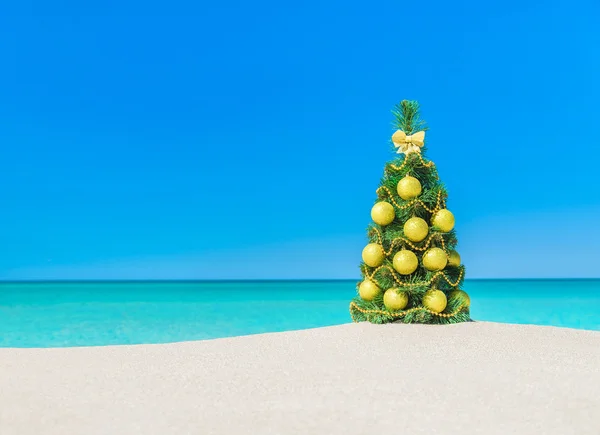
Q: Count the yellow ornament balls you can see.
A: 12